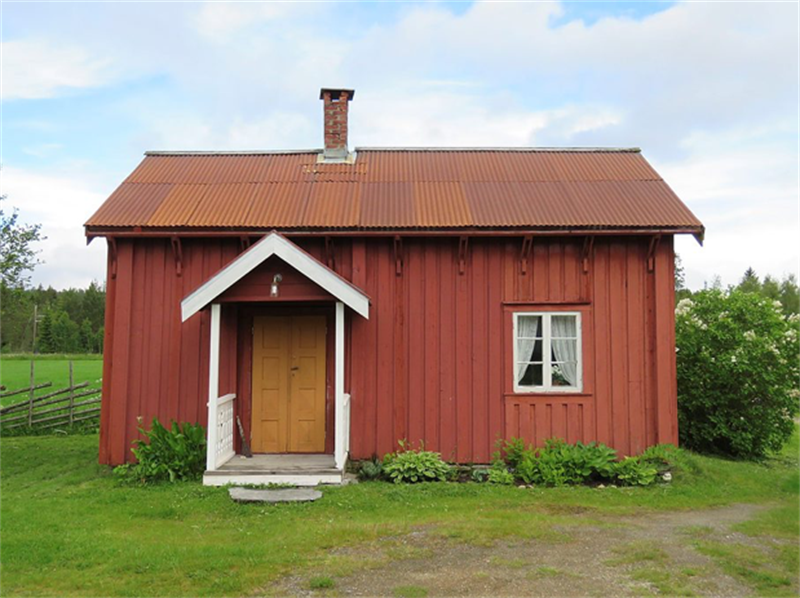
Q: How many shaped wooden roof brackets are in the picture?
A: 9